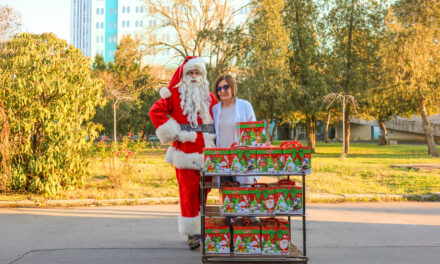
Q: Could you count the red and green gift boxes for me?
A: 11